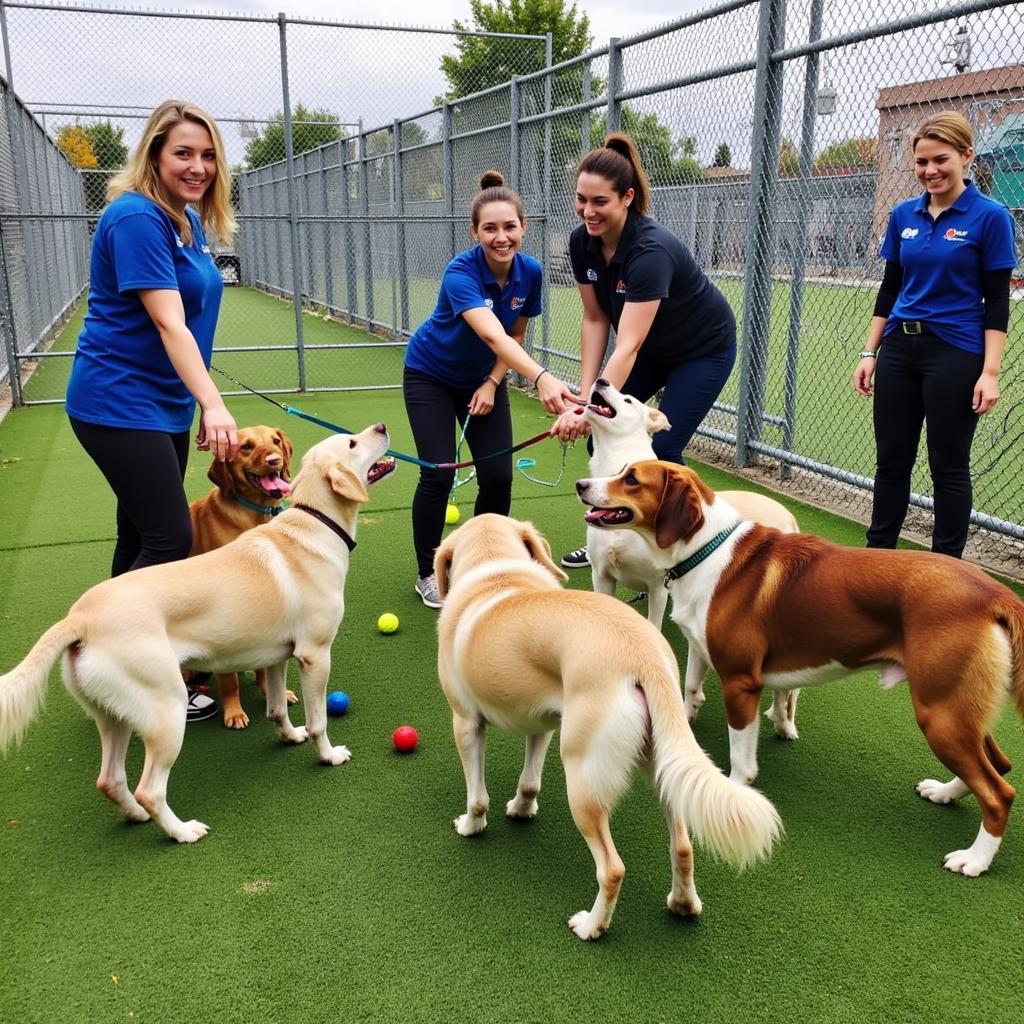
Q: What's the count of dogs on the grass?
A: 5